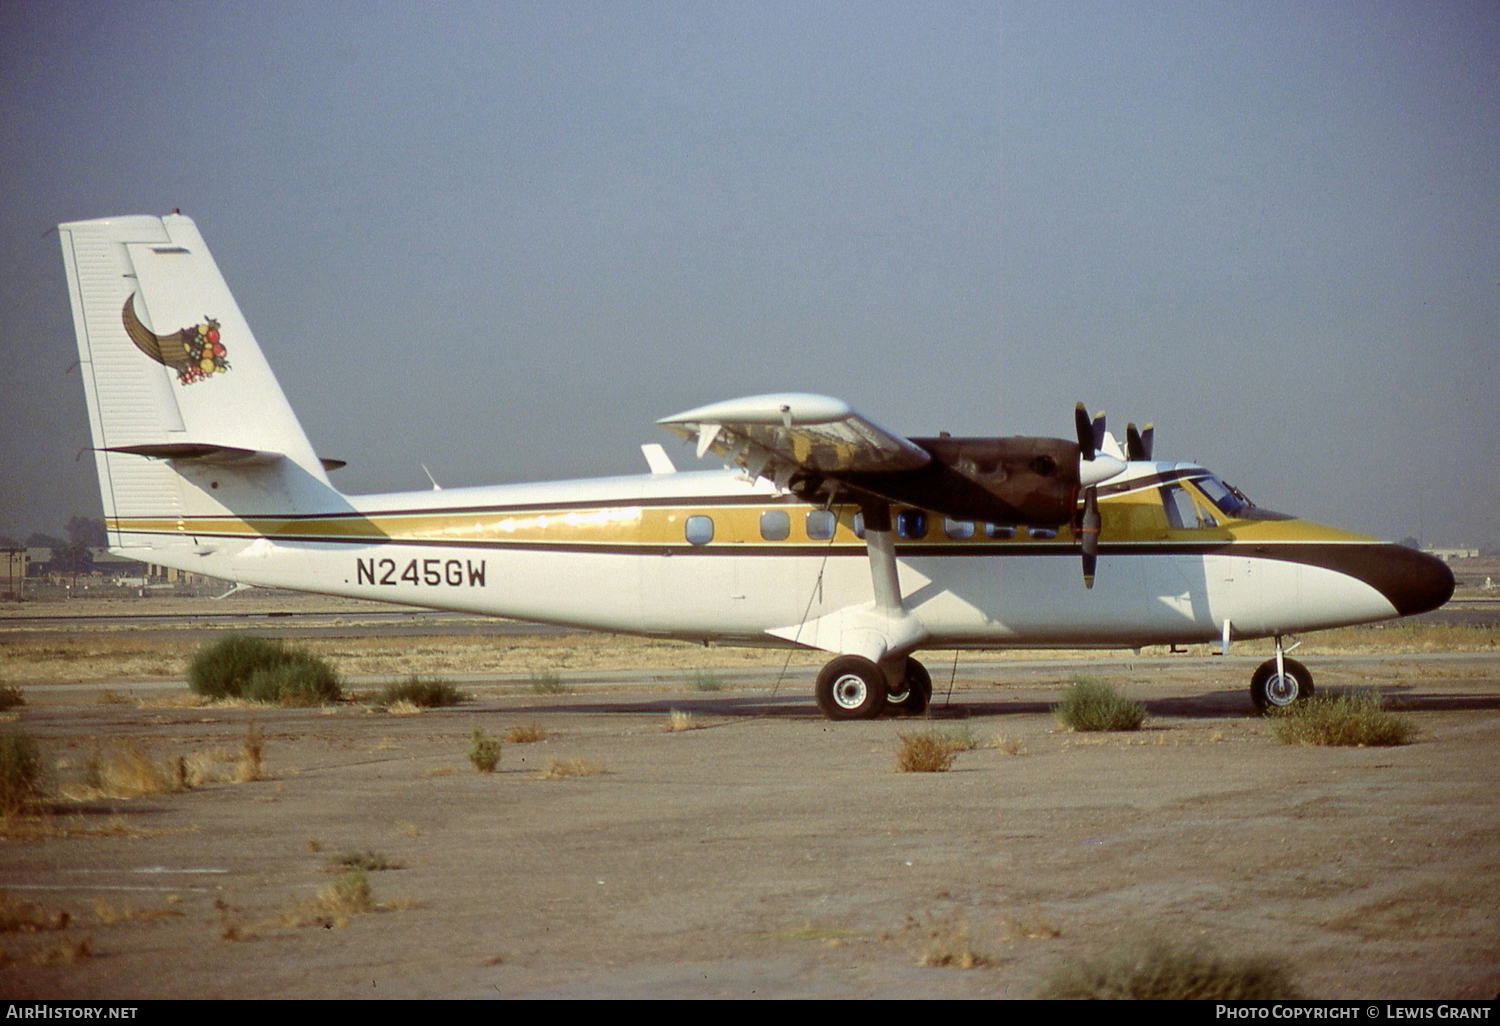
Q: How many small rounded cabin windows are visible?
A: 8